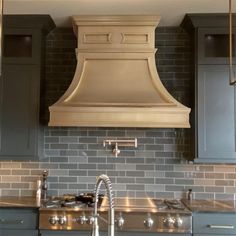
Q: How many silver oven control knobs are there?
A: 8